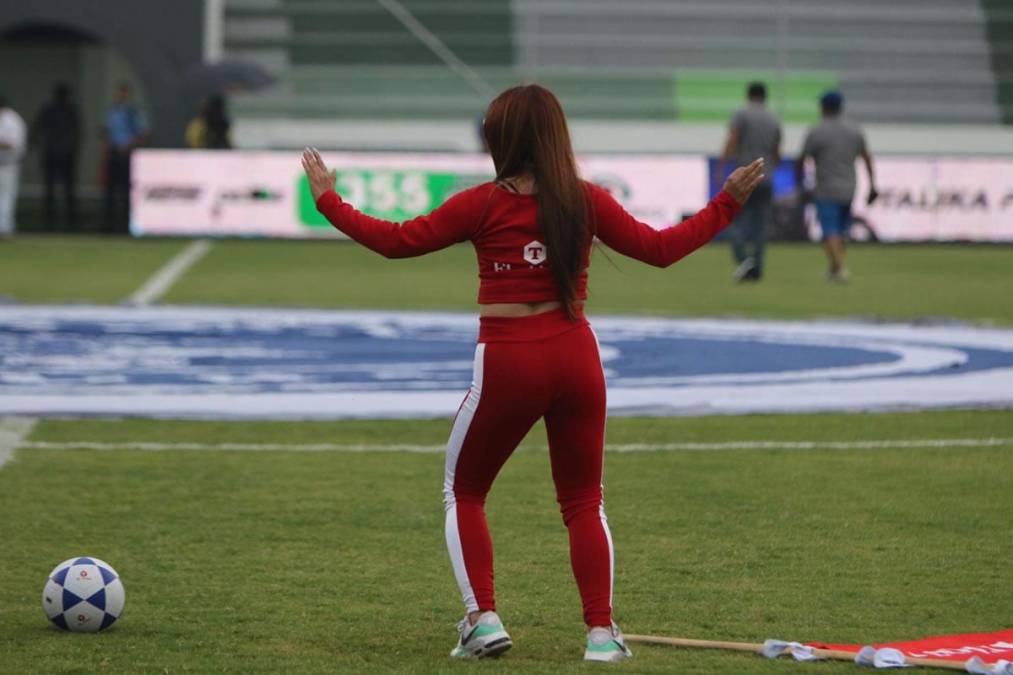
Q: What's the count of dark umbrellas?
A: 1